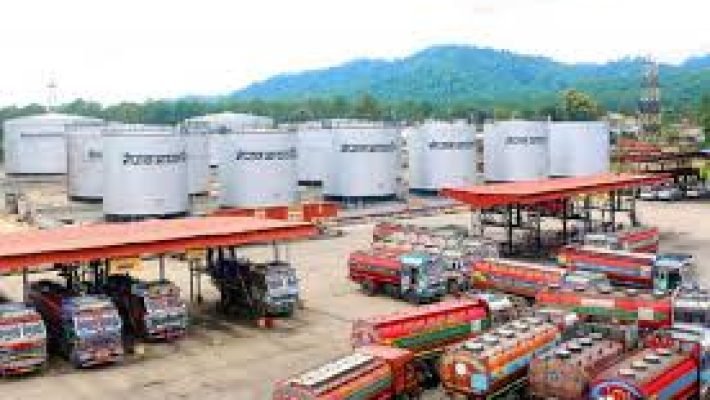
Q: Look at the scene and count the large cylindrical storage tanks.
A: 11